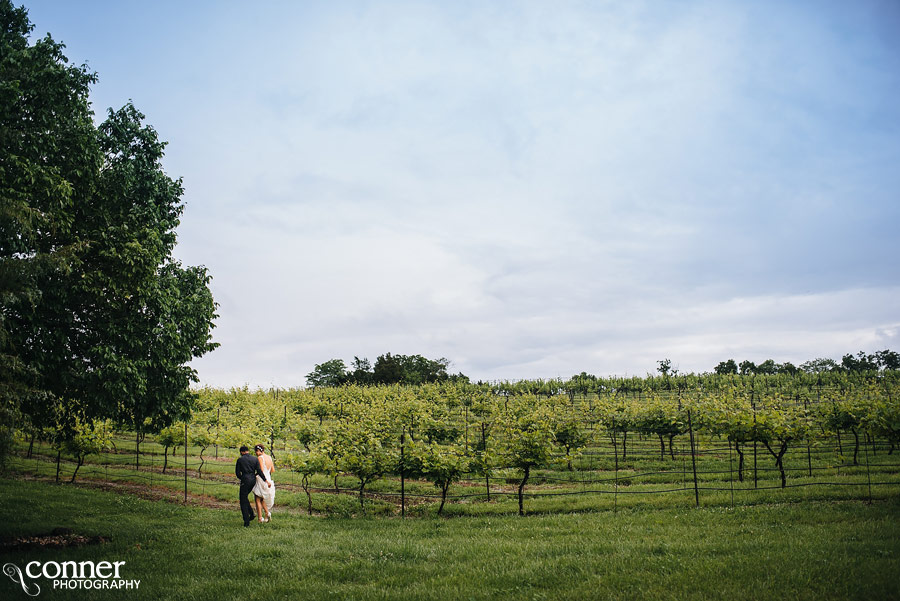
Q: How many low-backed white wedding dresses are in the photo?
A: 1